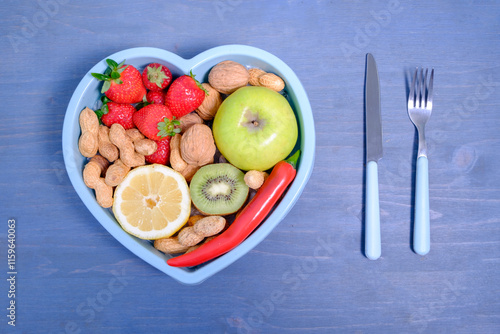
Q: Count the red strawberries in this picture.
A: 7